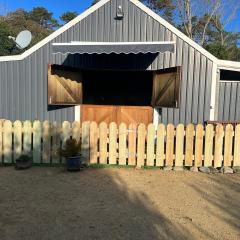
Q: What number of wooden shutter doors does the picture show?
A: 2